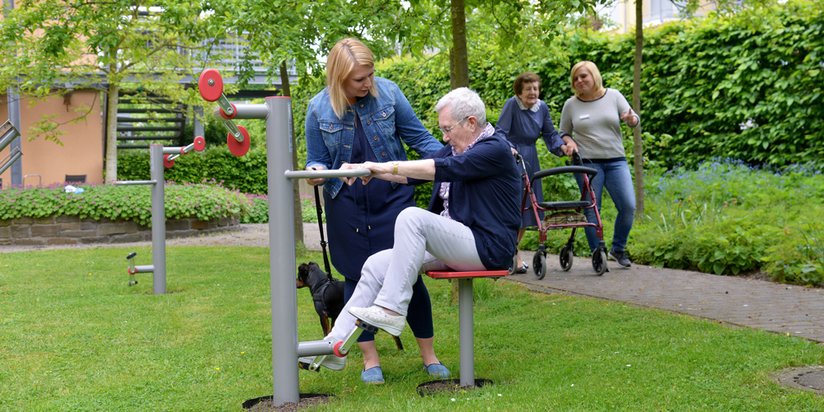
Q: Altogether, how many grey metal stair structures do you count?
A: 1